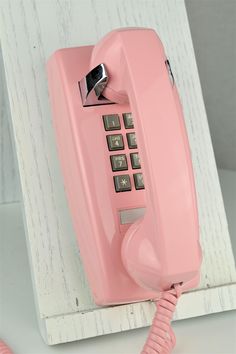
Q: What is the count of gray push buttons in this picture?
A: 8